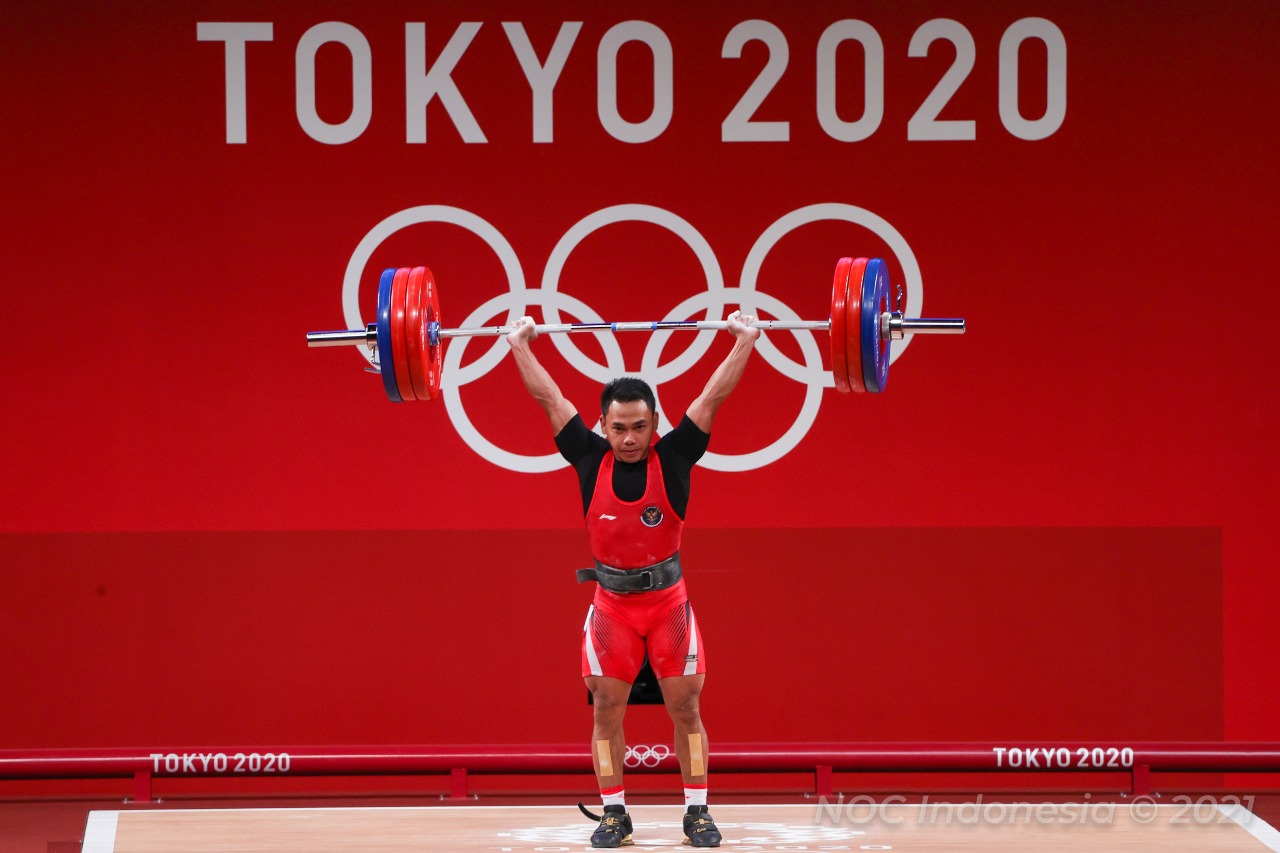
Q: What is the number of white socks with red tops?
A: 2